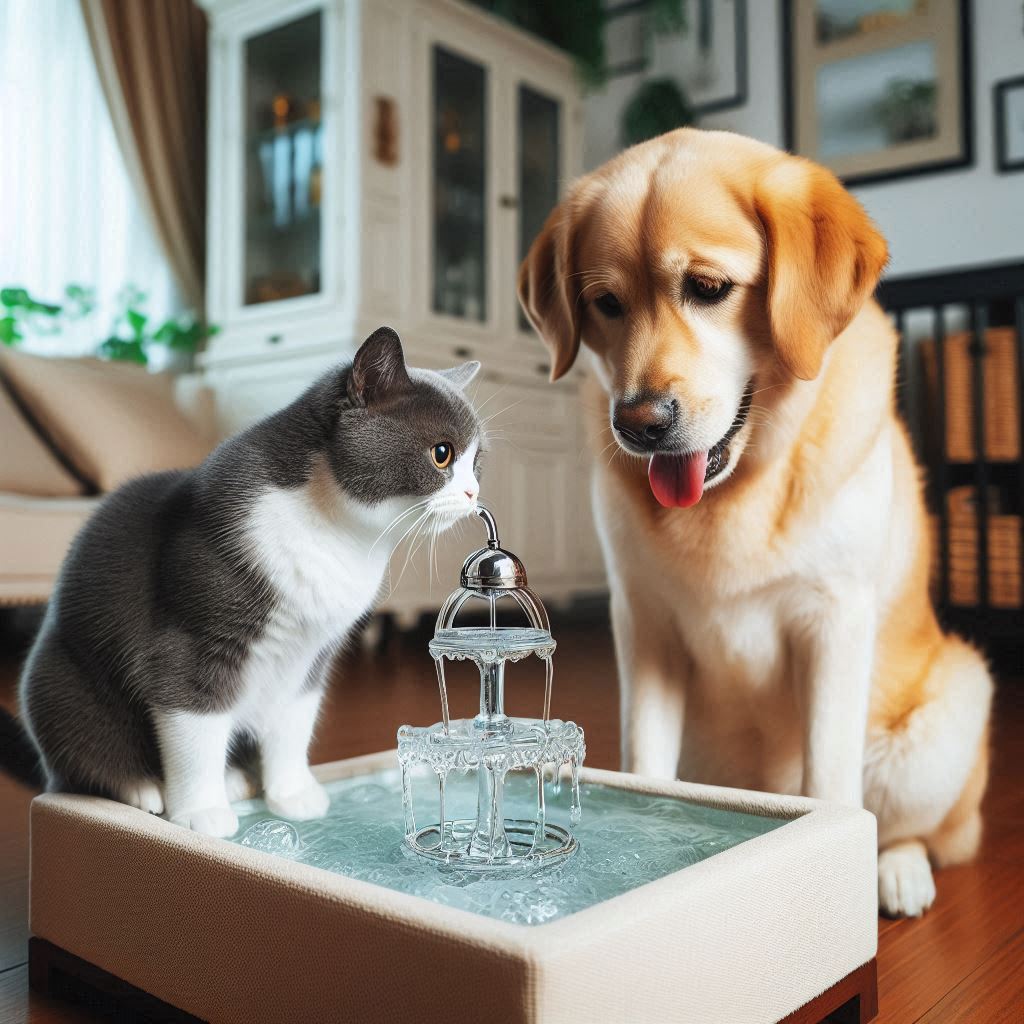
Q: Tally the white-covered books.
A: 0